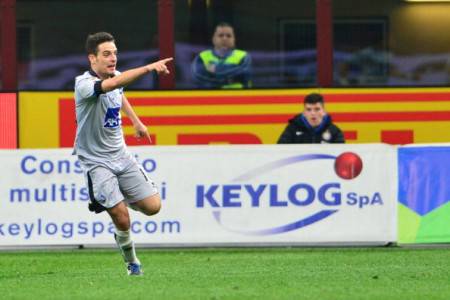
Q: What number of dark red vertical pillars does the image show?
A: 3